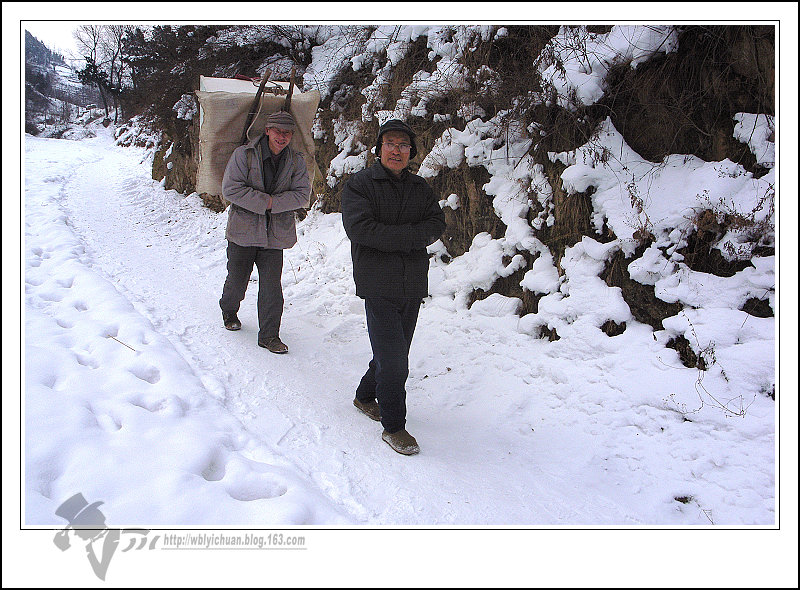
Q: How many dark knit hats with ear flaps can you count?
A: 1